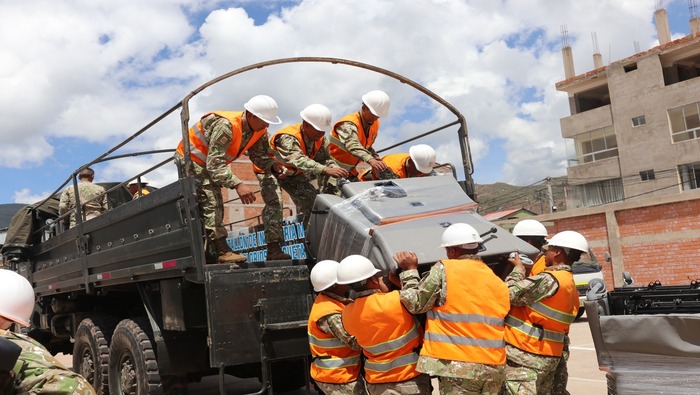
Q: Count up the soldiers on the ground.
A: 6